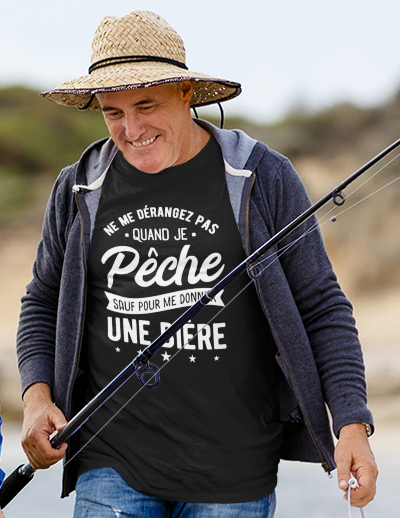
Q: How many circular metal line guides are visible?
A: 3